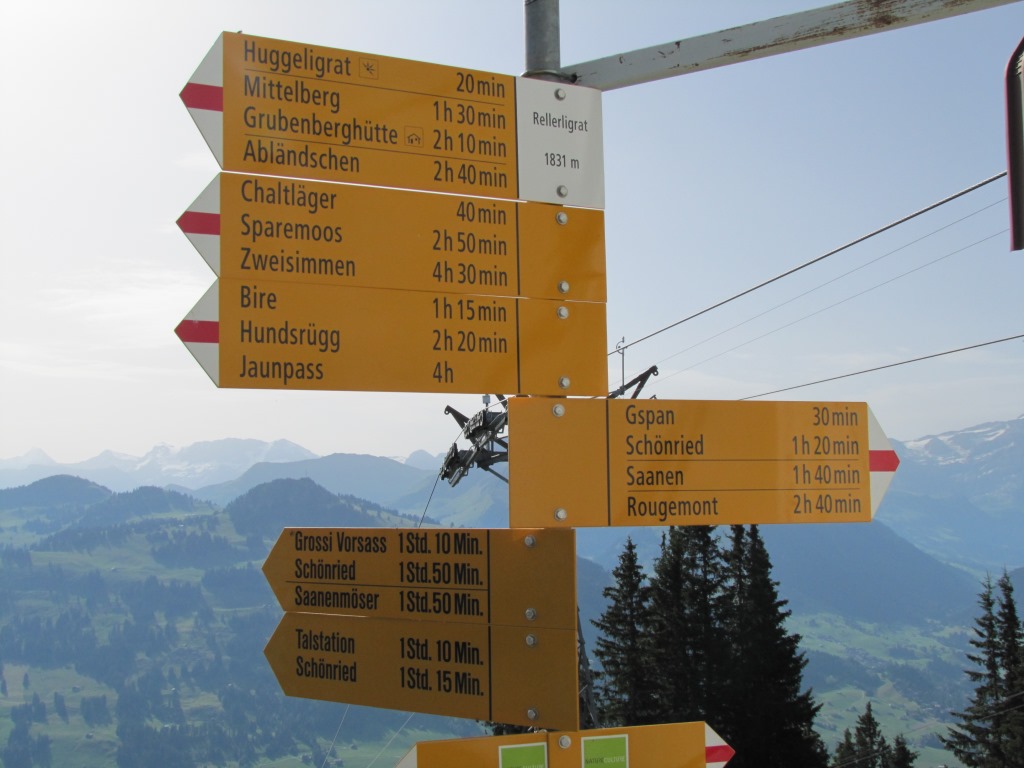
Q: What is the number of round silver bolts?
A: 13